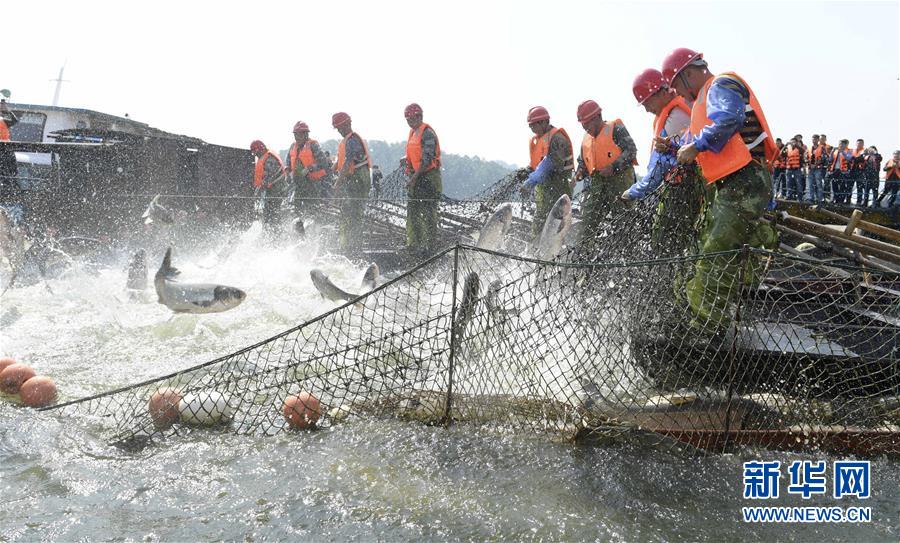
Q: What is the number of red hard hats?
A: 8